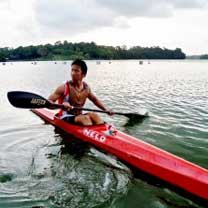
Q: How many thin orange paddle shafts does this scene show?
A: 0